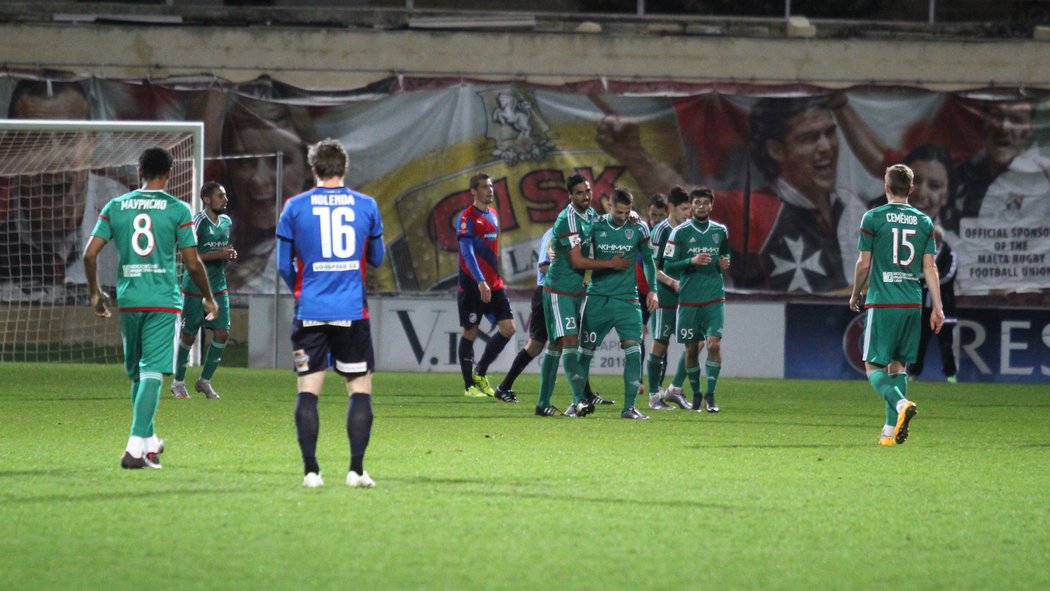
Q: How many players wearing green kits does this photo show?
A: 7